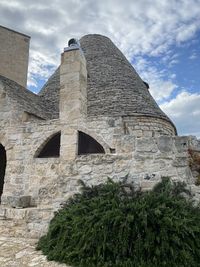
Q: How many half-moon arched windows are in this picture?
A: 2